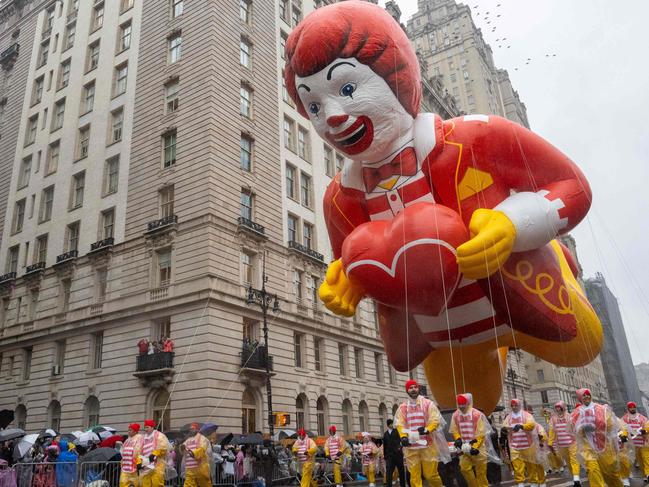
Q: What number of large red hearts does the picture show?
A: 1